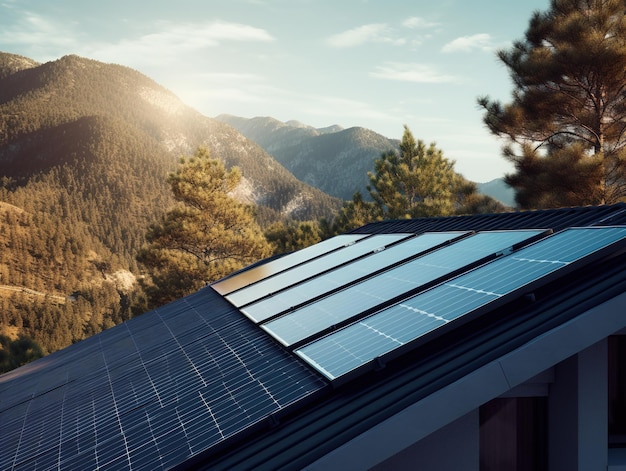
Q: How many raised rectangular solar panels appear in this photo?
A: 5